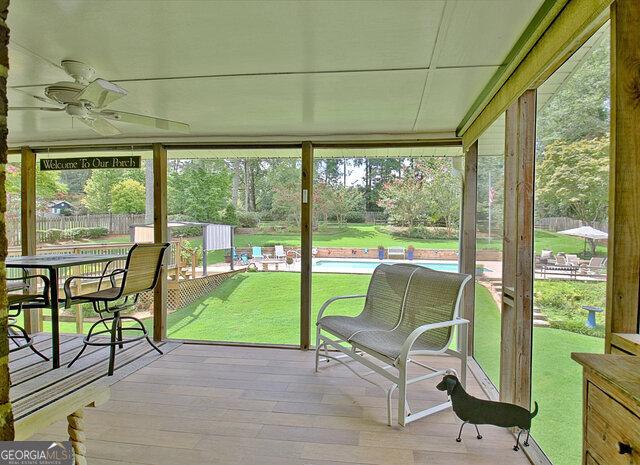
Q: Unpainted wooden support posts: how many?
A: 6